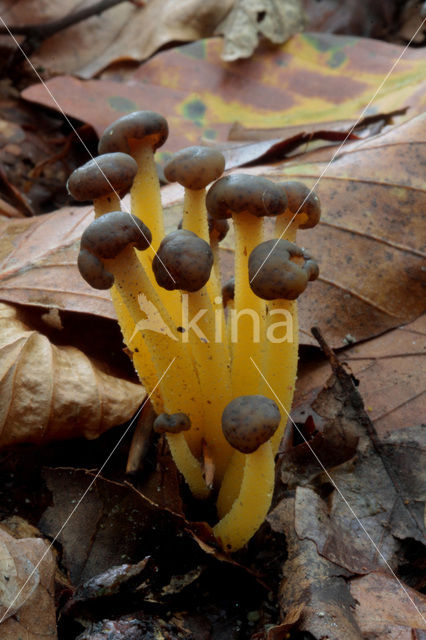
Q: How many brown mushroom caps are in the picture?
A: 12